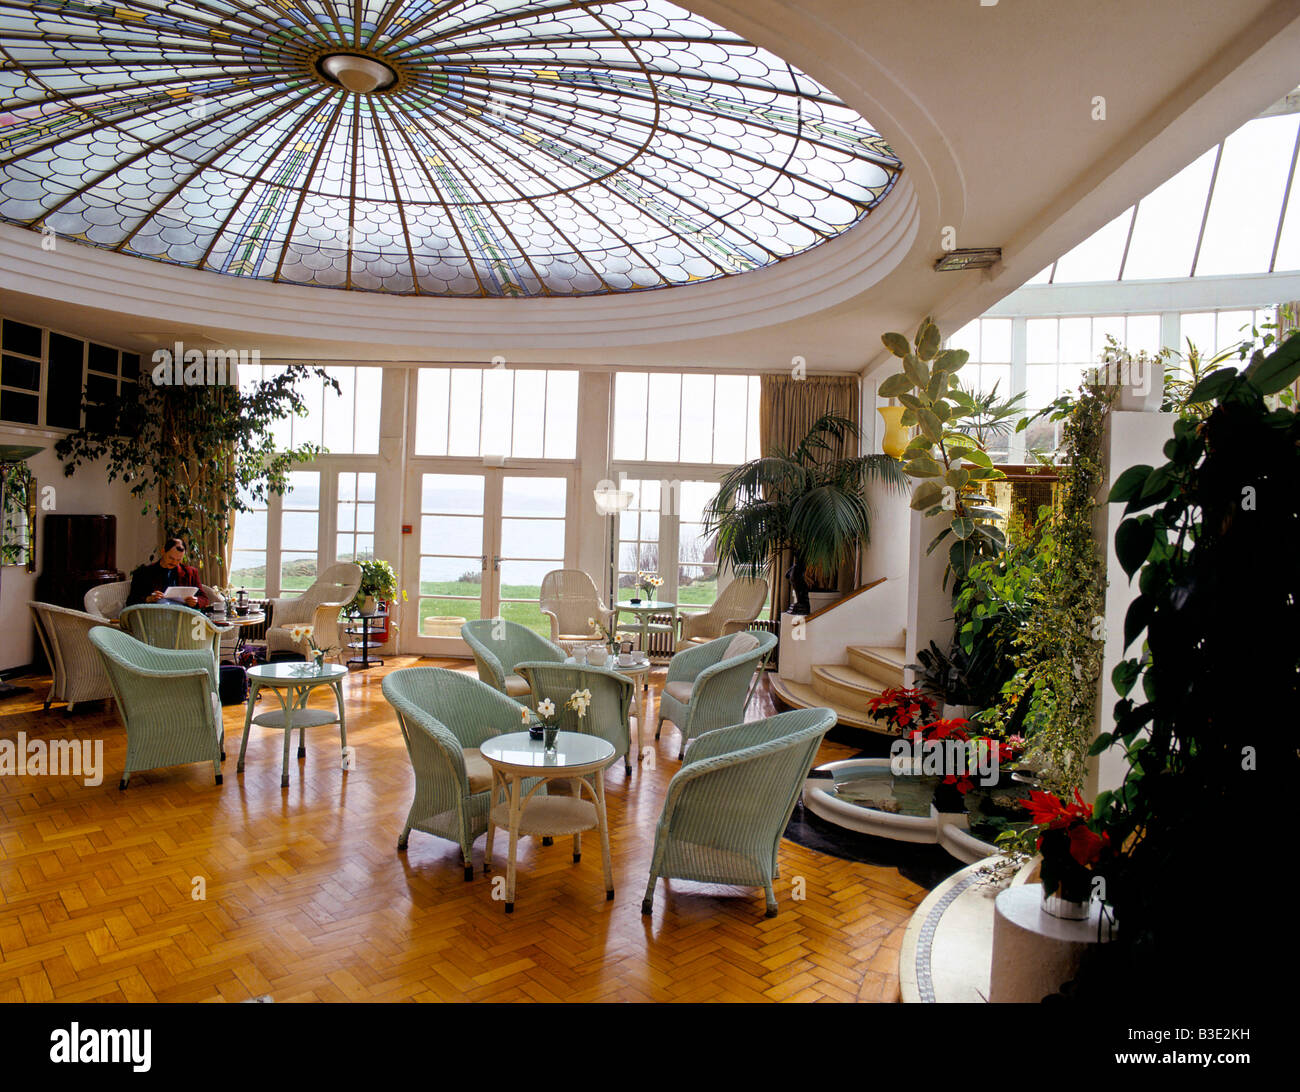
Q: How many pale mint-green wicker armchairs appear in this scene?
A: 7